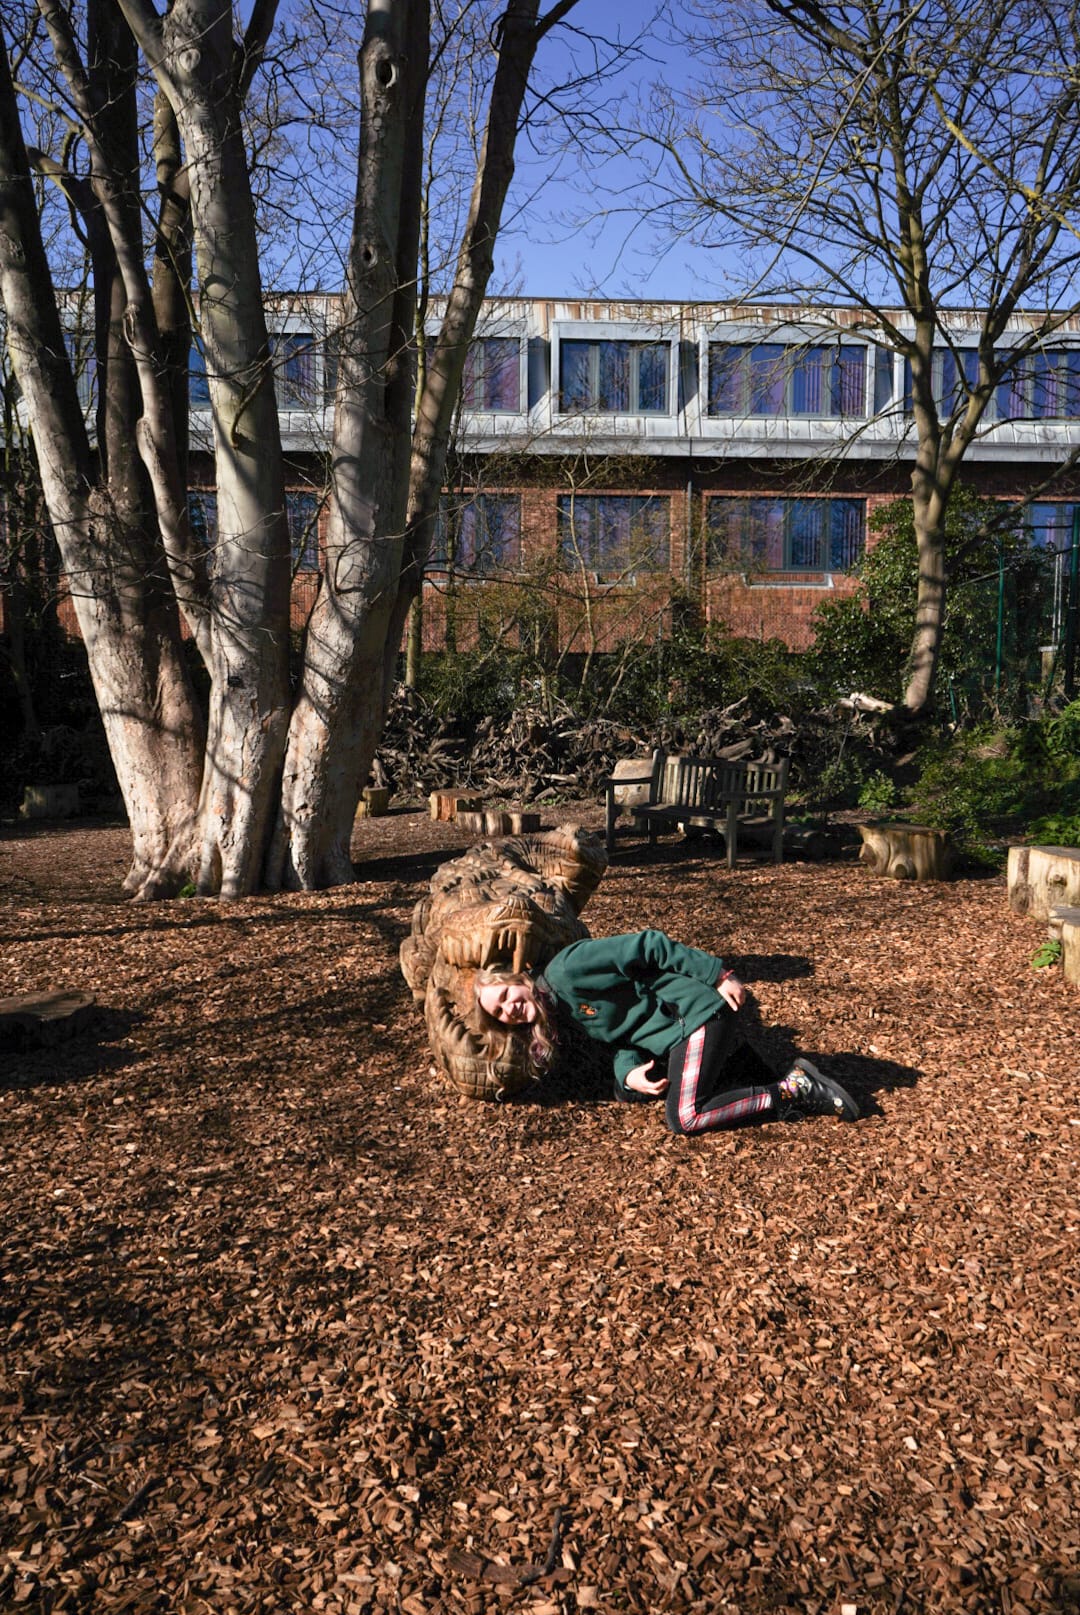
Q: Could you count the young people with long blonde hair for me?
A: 1